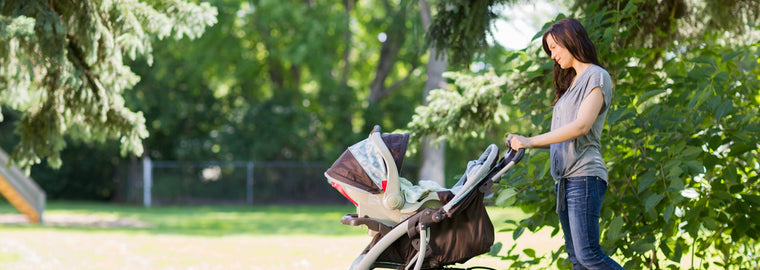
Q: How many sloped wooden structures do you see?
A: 1